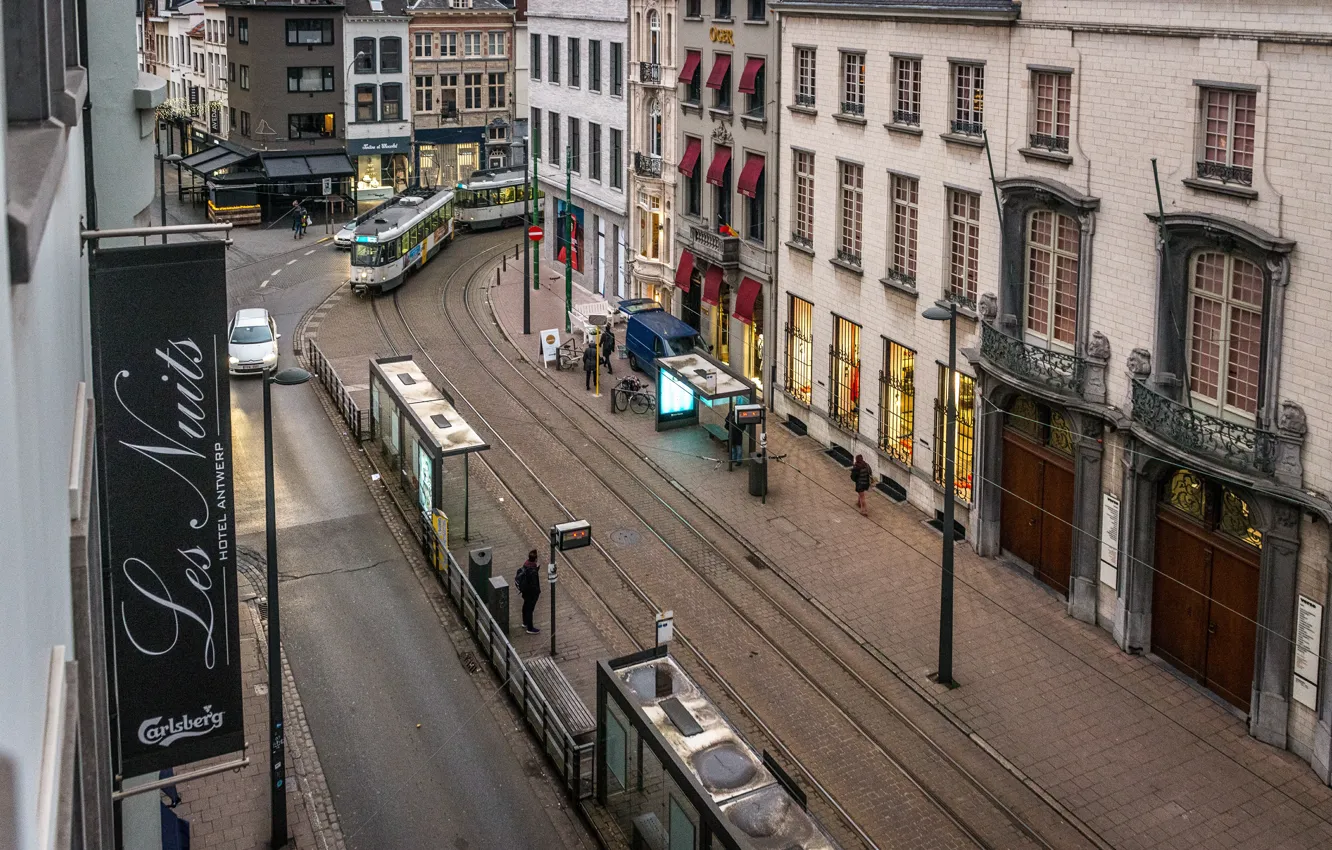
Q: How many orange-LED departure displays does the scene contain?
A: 2